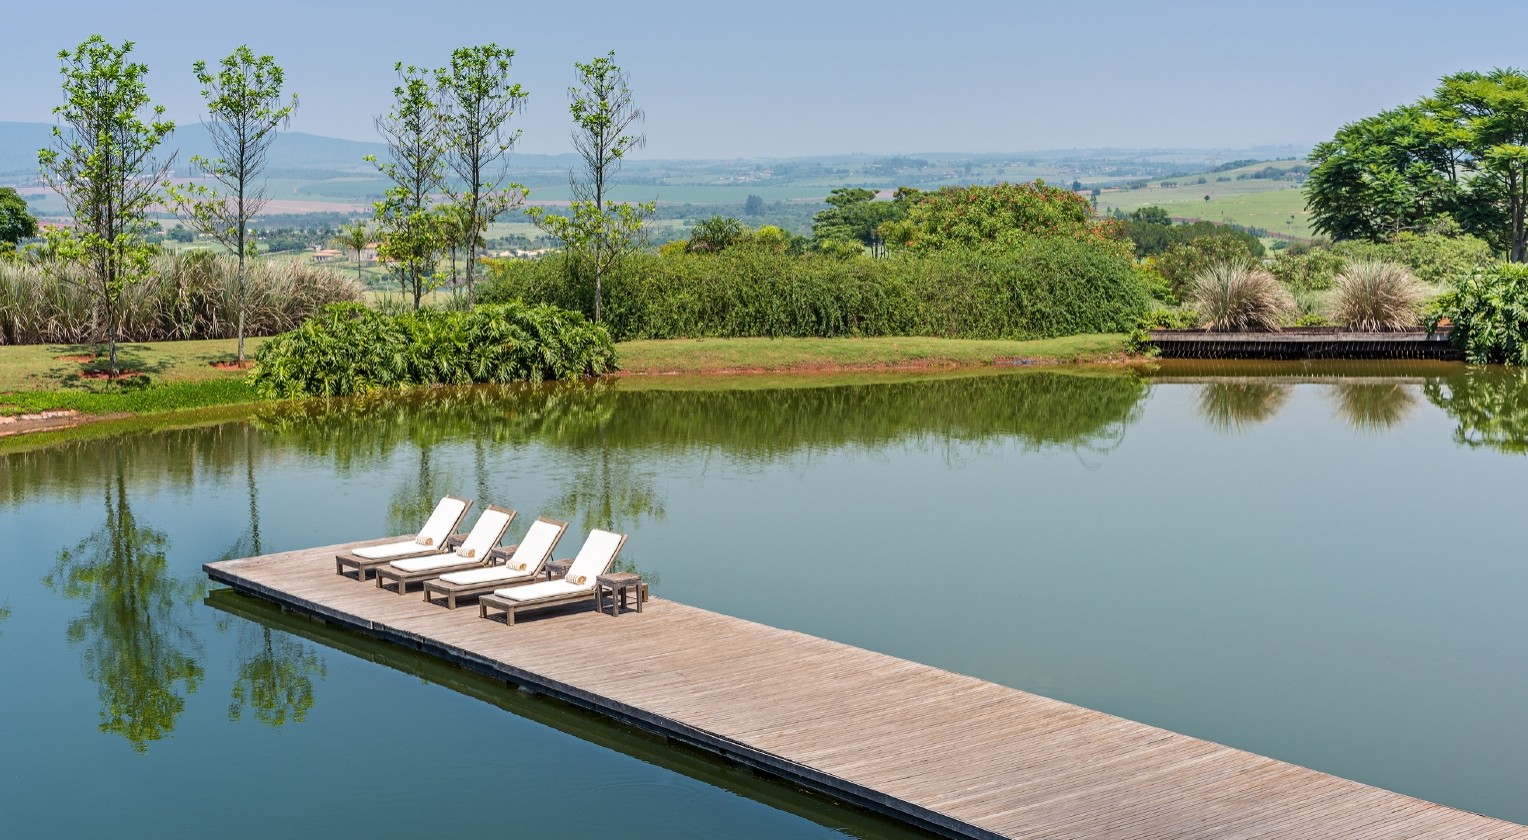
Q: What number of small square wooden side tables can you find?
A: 4